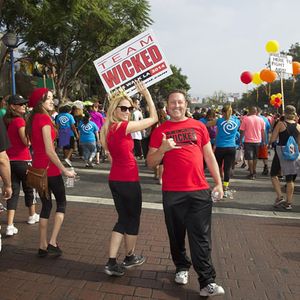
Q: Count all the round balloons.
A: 5